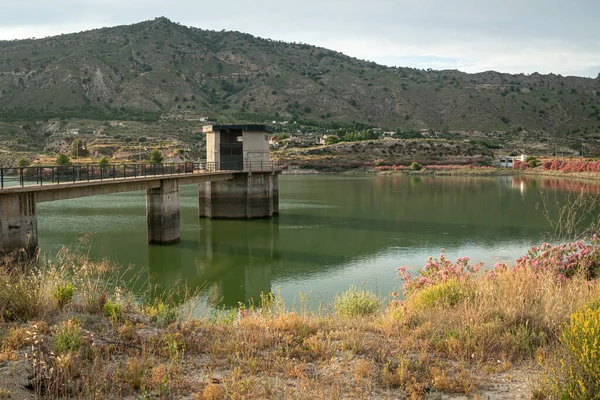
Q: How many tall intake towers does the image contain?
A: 1